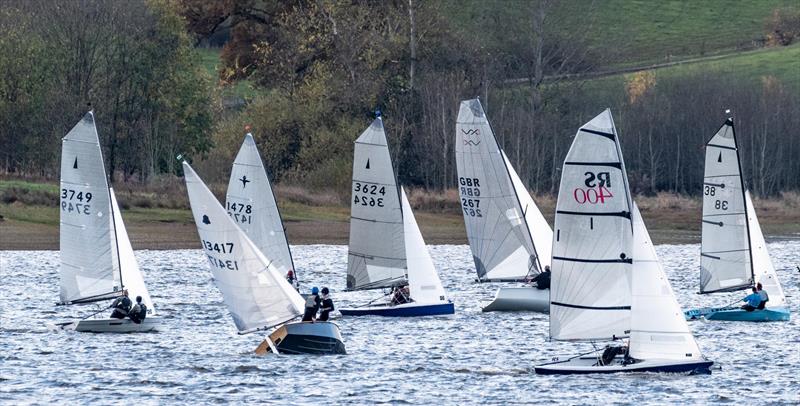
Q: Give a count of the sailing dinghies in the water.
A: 7